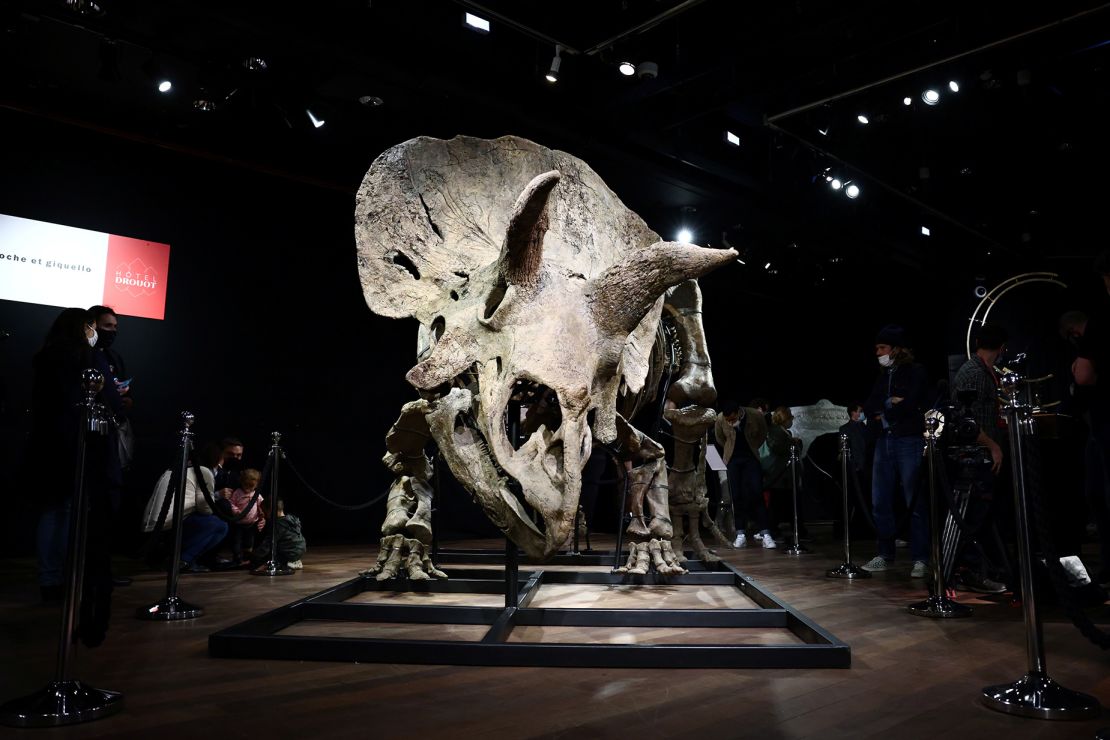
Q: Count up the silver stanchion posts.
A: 7